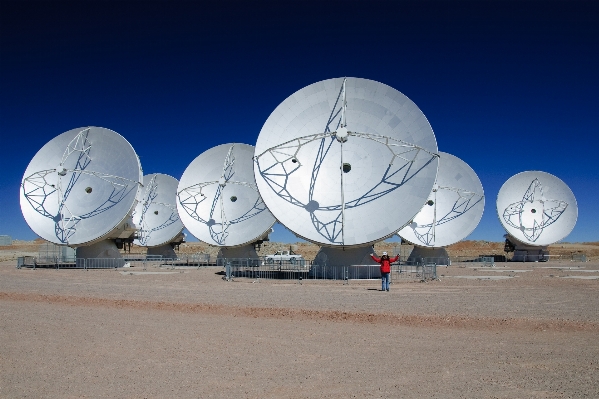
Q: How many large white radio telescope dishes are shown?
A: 6